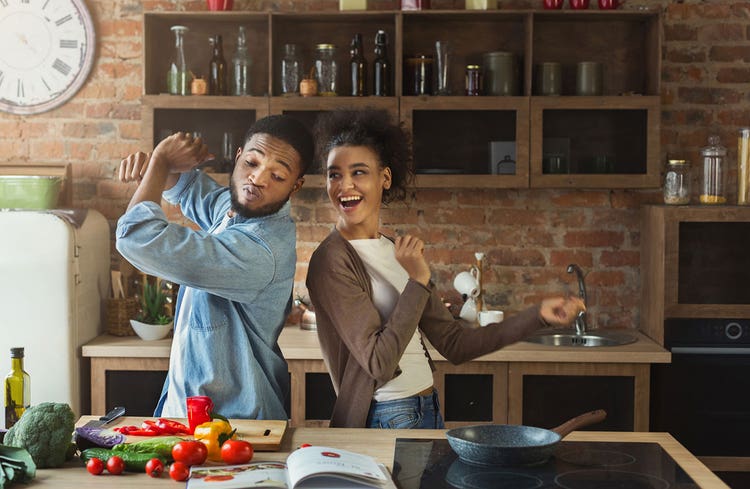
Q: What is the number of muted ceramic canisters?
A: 3